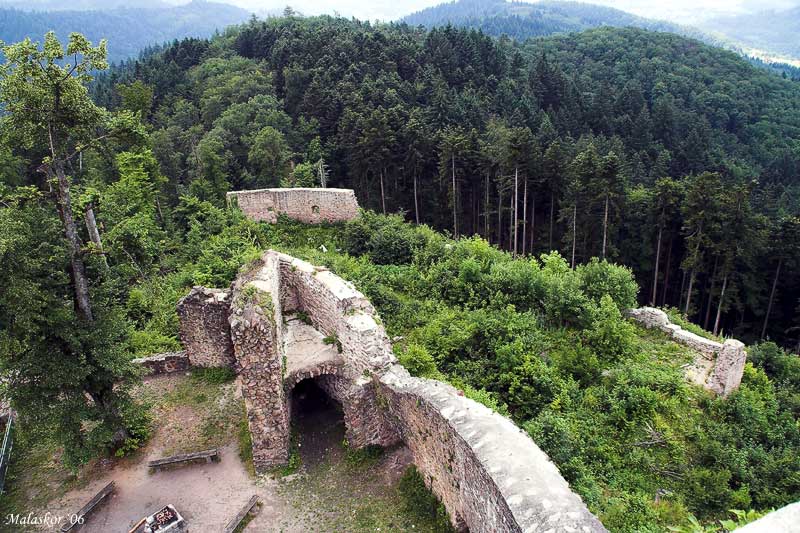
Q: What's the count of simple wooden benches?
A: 3